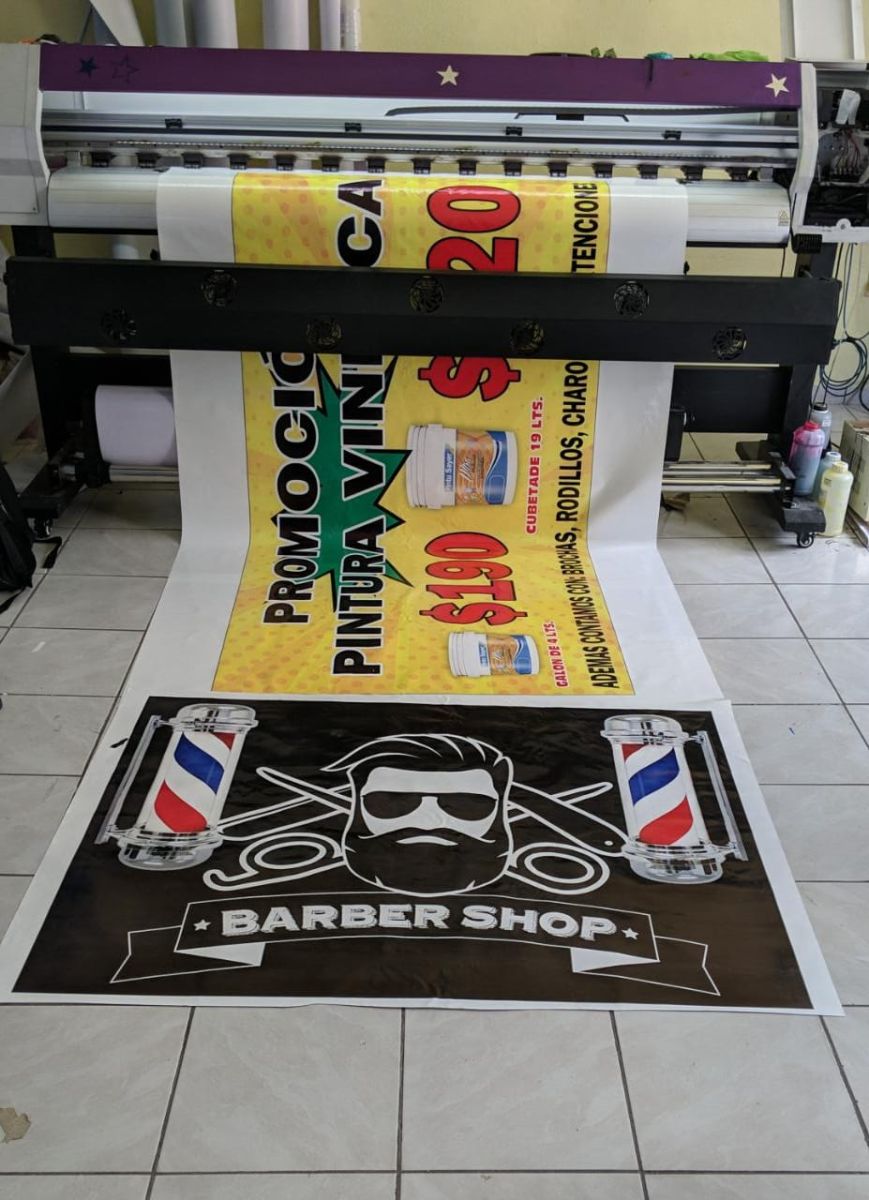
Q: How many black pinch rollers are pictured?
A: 15